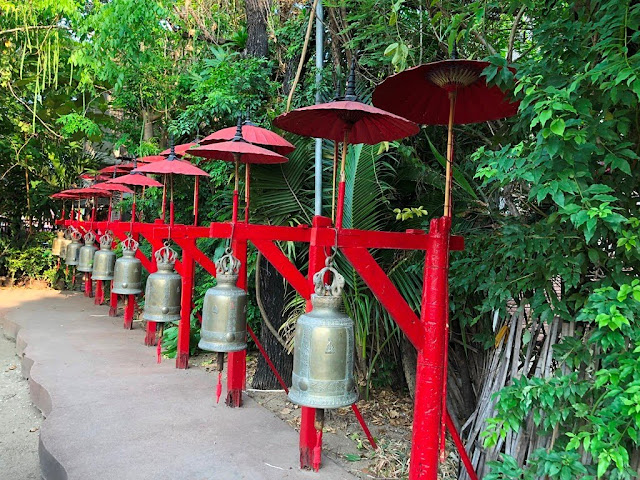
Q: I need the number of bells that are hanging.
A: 9